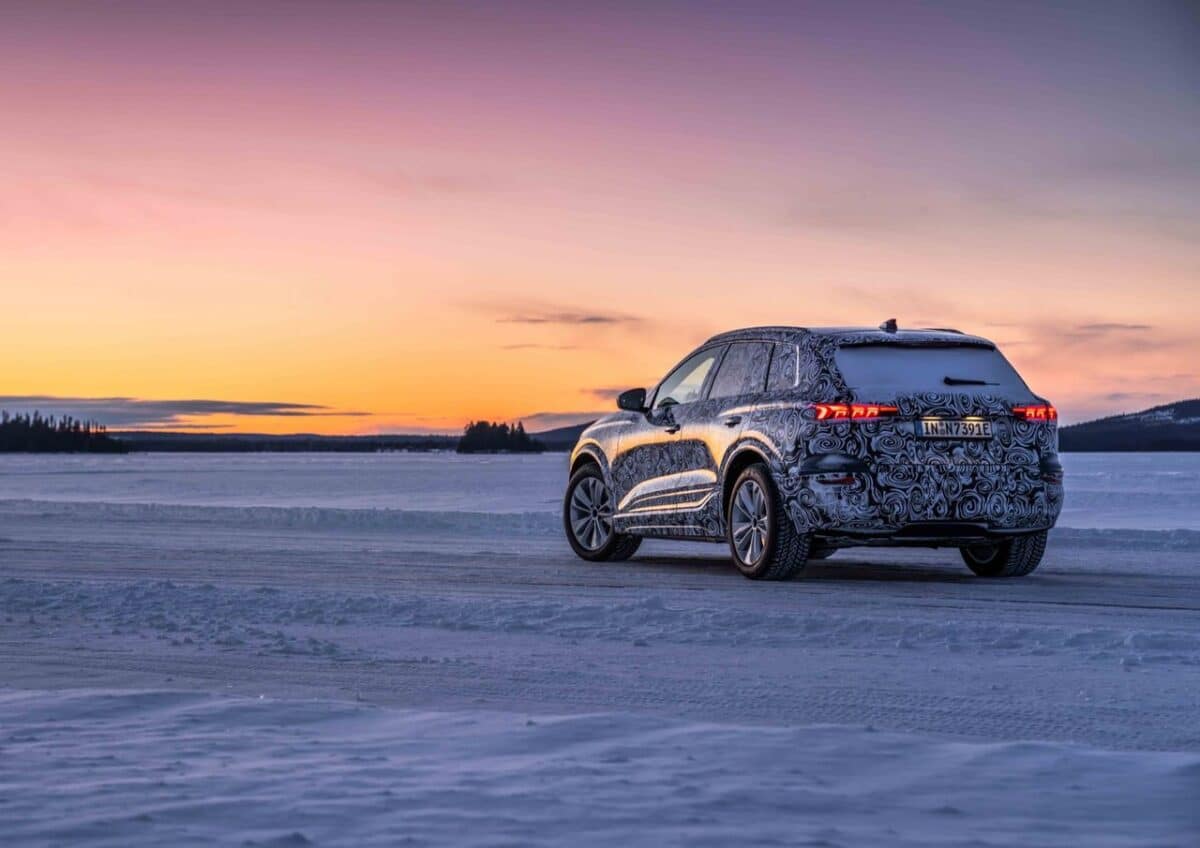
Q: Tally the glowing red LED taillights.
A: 2